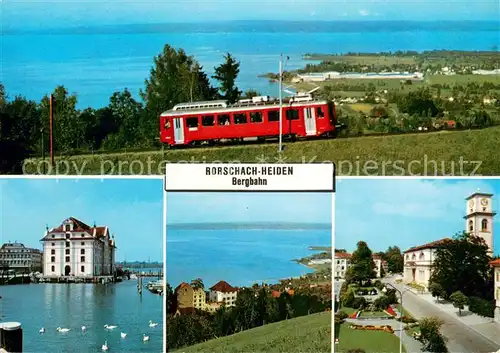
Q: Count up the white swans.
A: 8